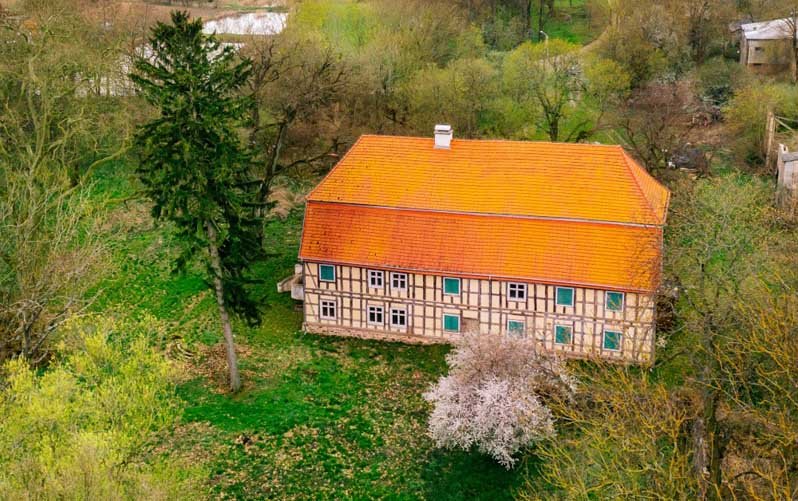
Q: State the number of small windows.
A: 14